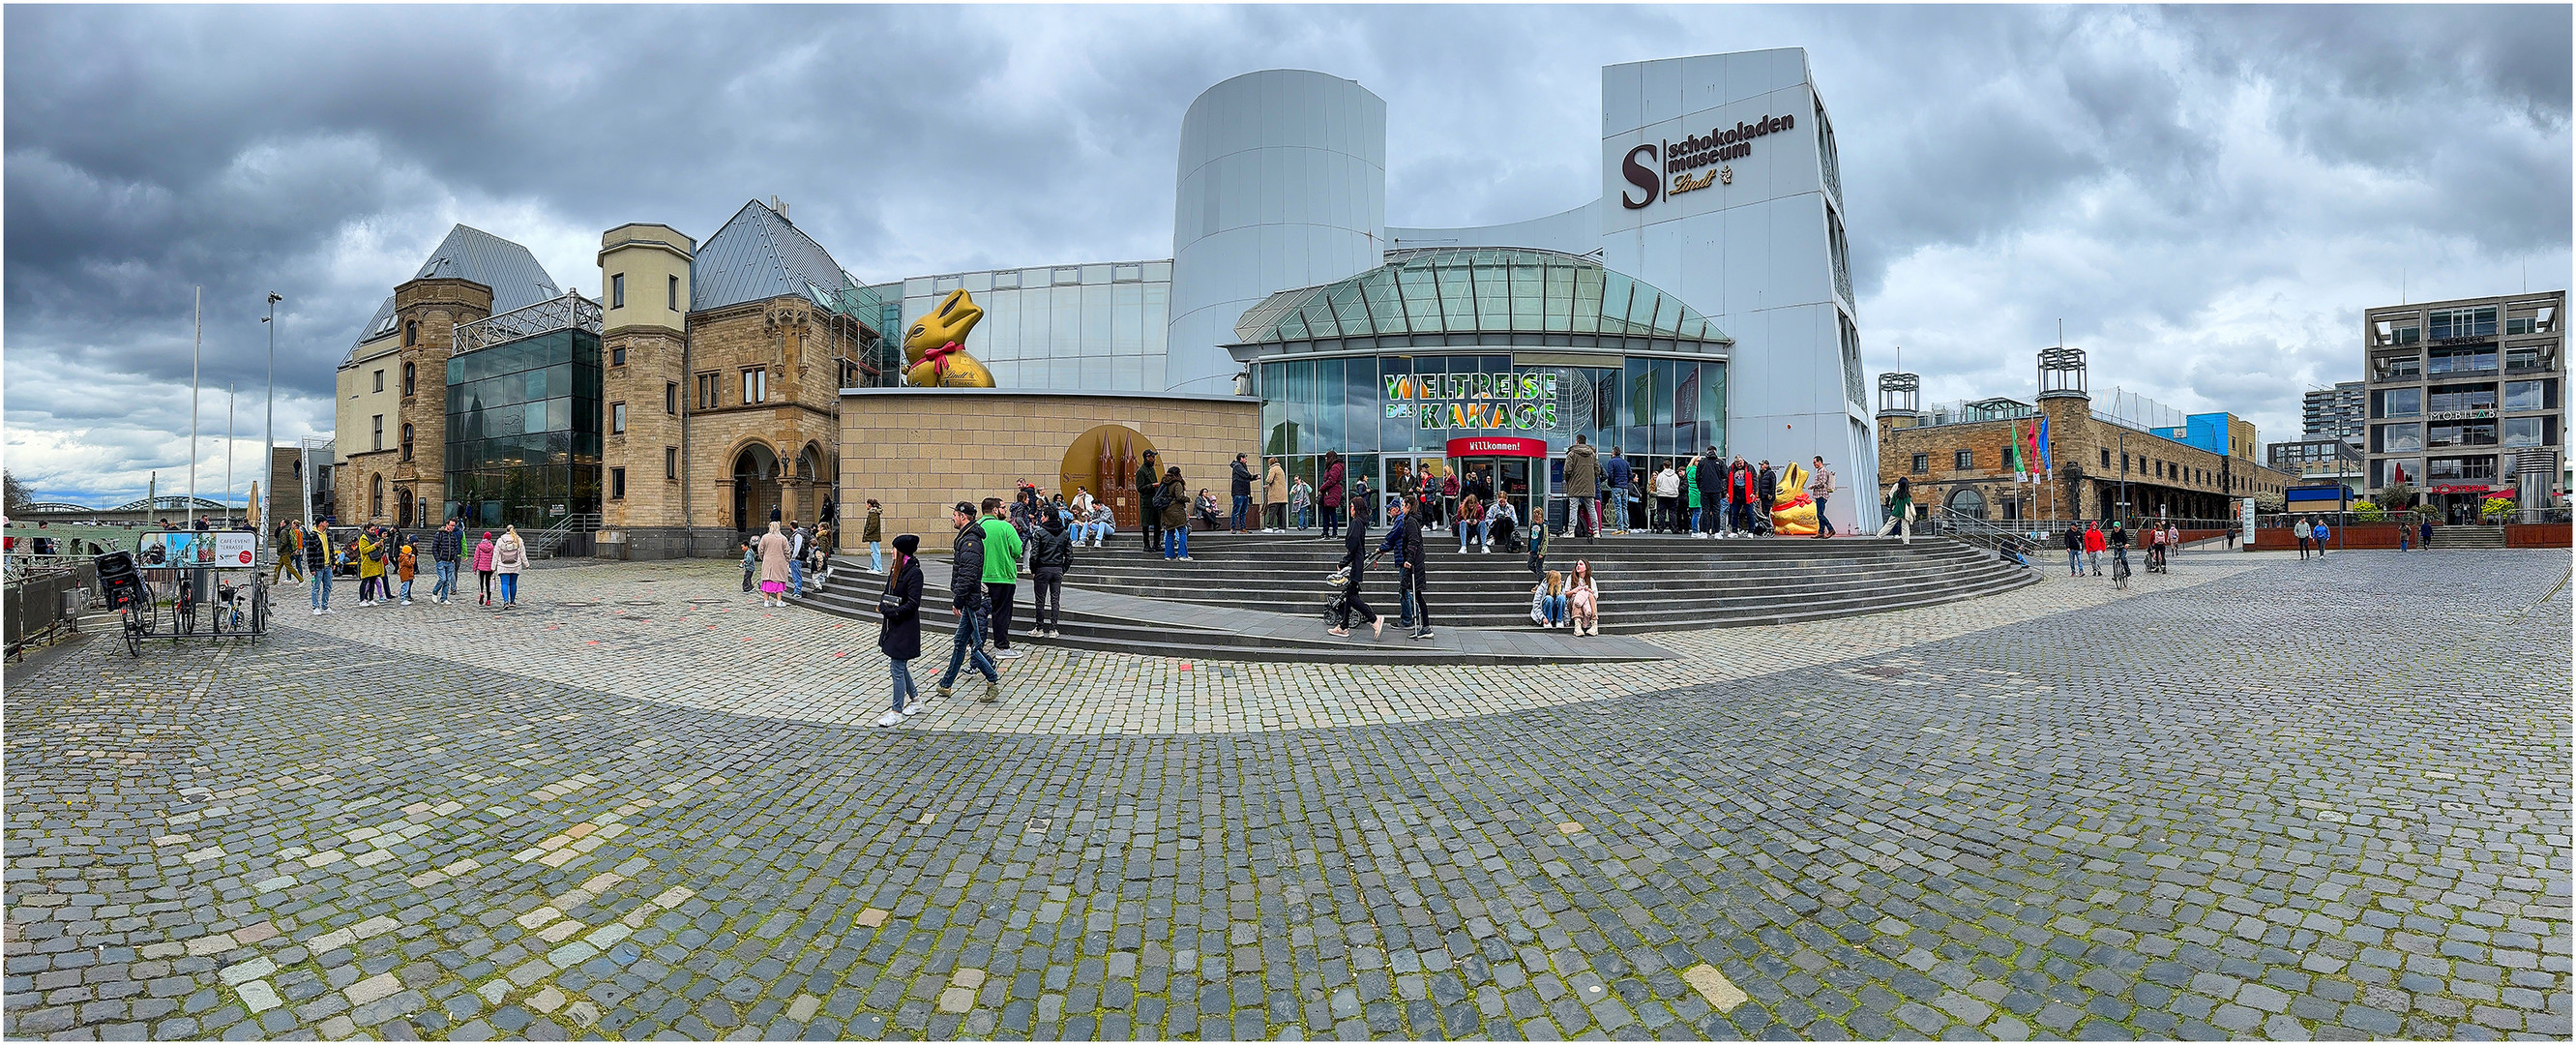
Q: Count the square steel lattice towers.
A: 2